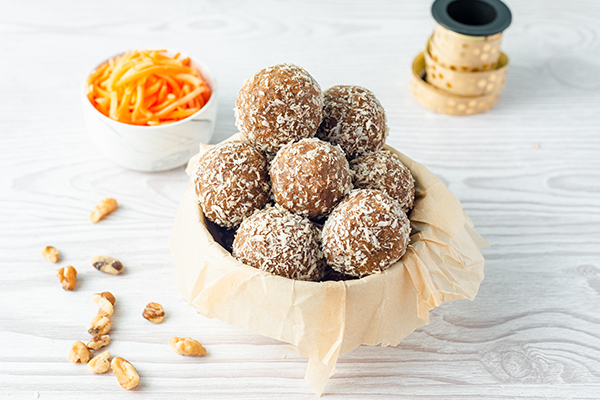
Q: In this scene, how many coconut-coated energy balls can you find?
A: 7